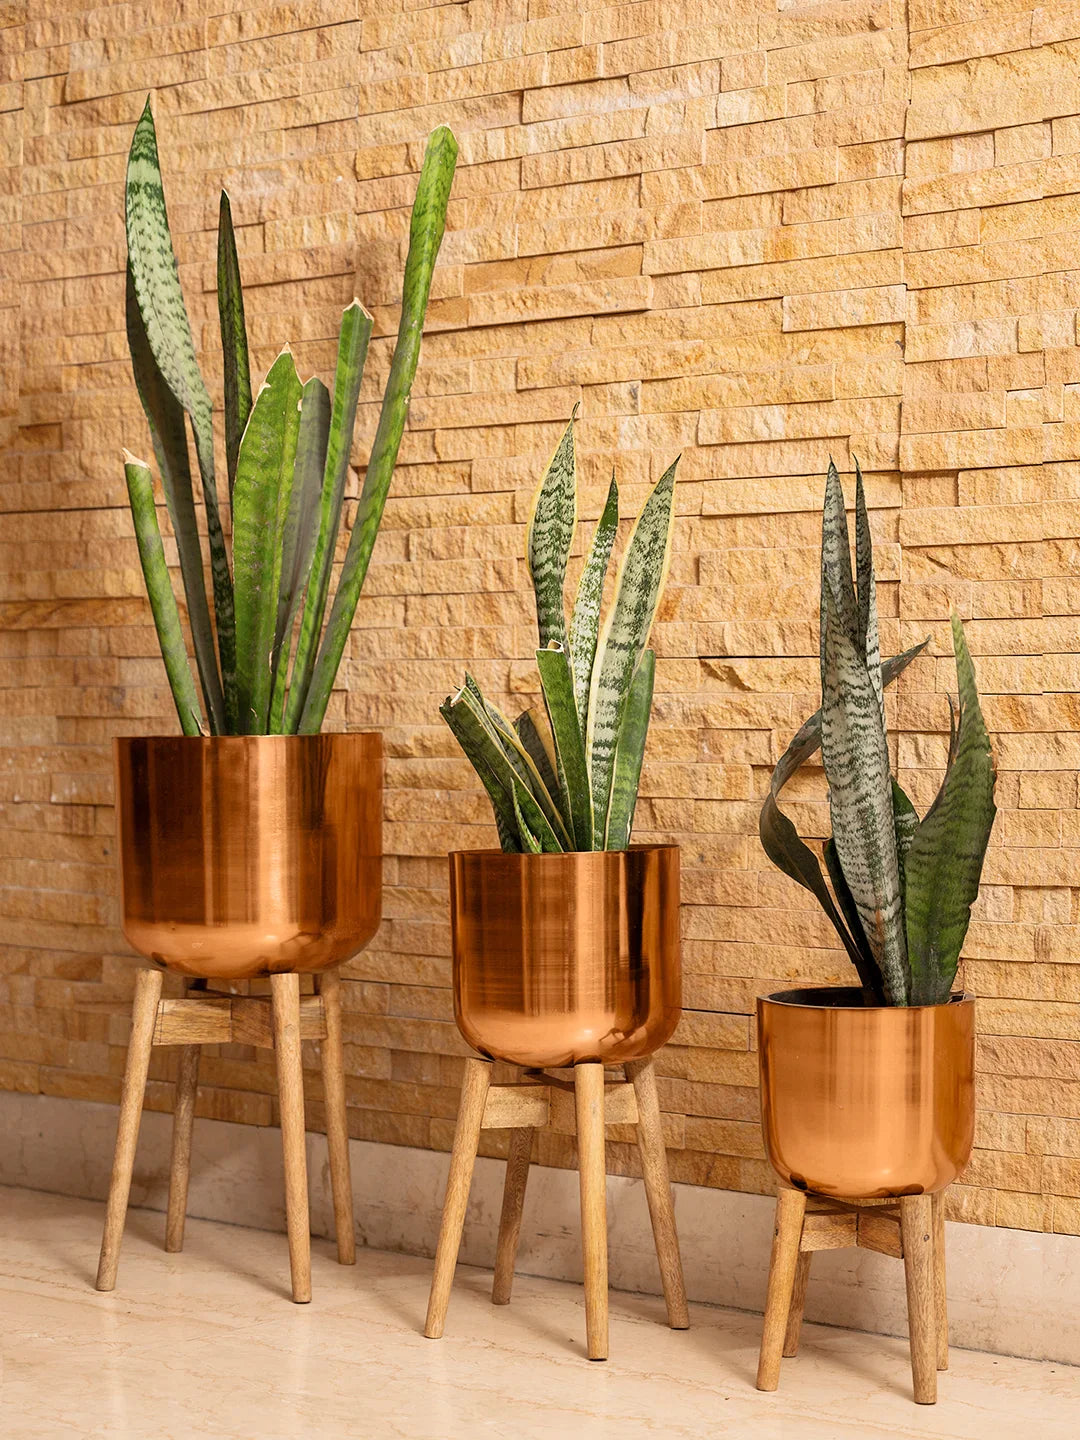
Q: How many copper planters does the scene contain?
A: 3